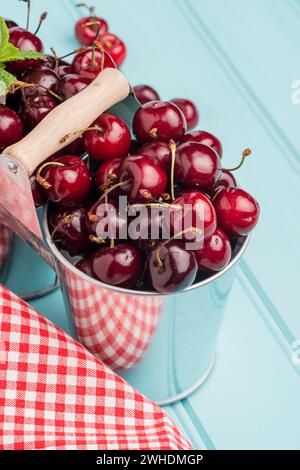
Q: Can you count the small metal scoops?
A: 0